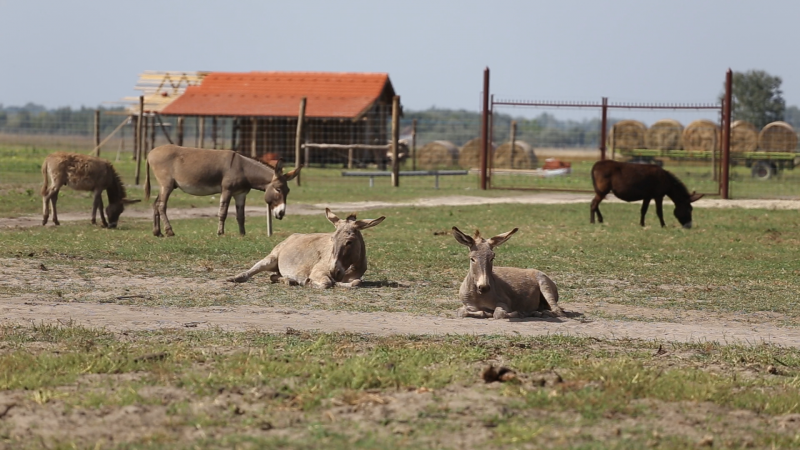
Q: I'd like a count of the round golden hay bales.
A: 8